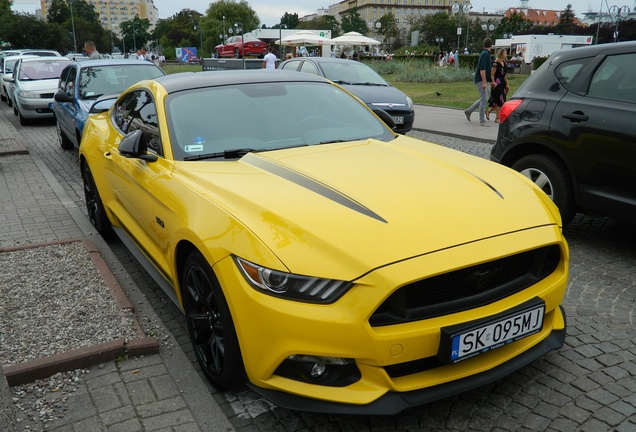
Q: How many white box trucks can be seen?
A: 1